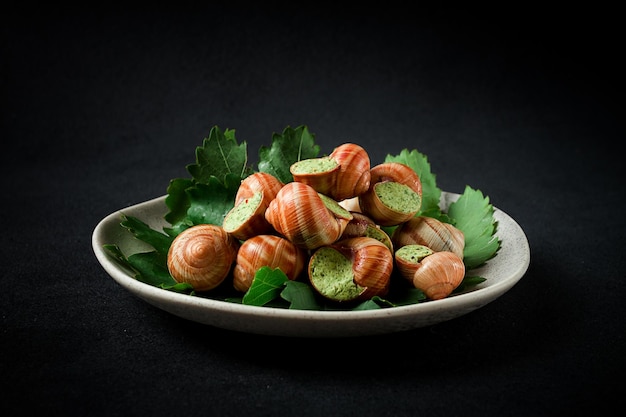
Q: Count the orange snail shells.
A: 10